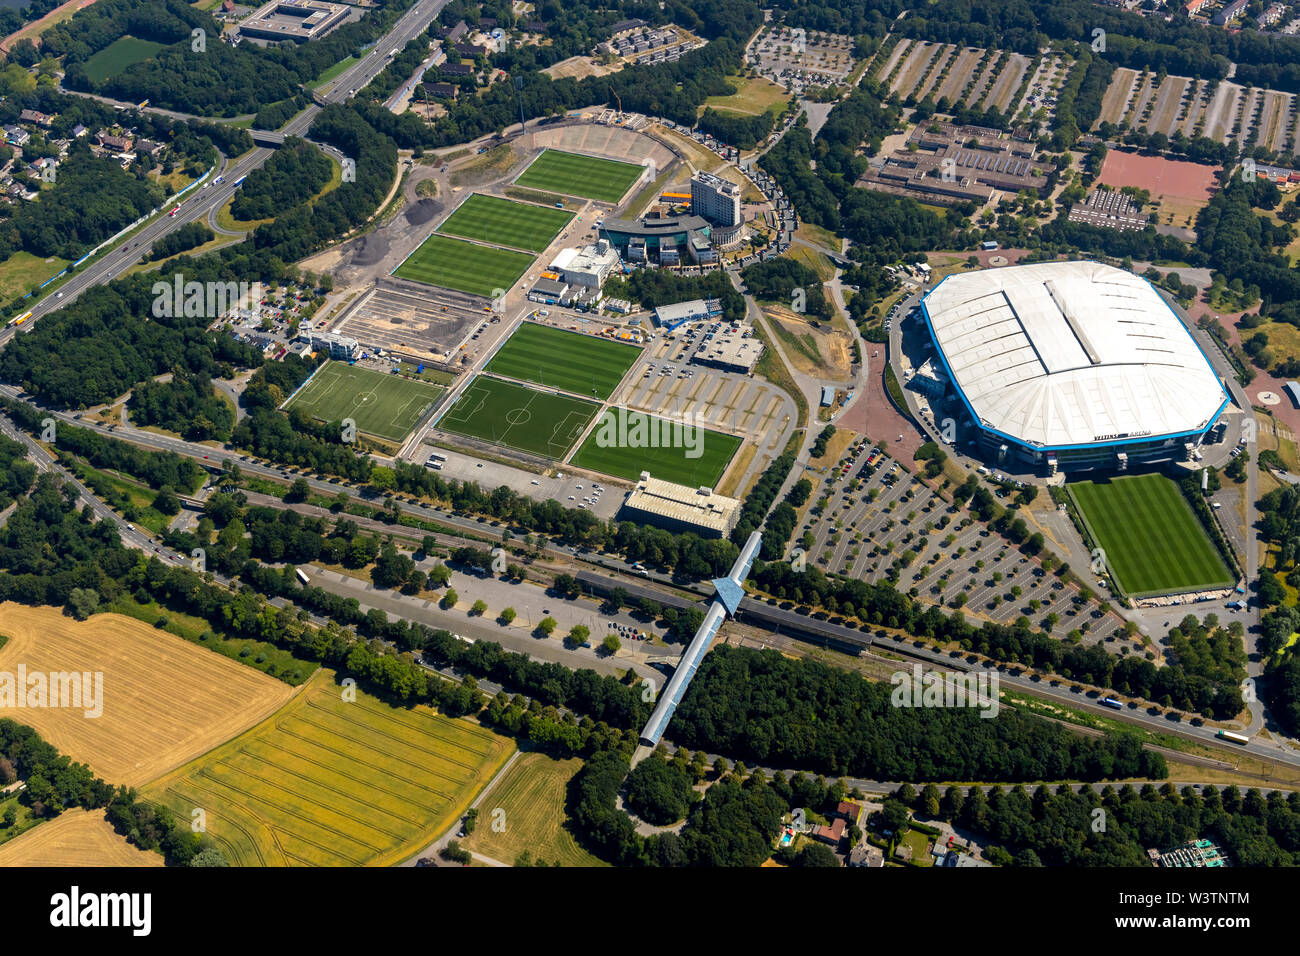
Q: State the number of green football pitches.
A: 8